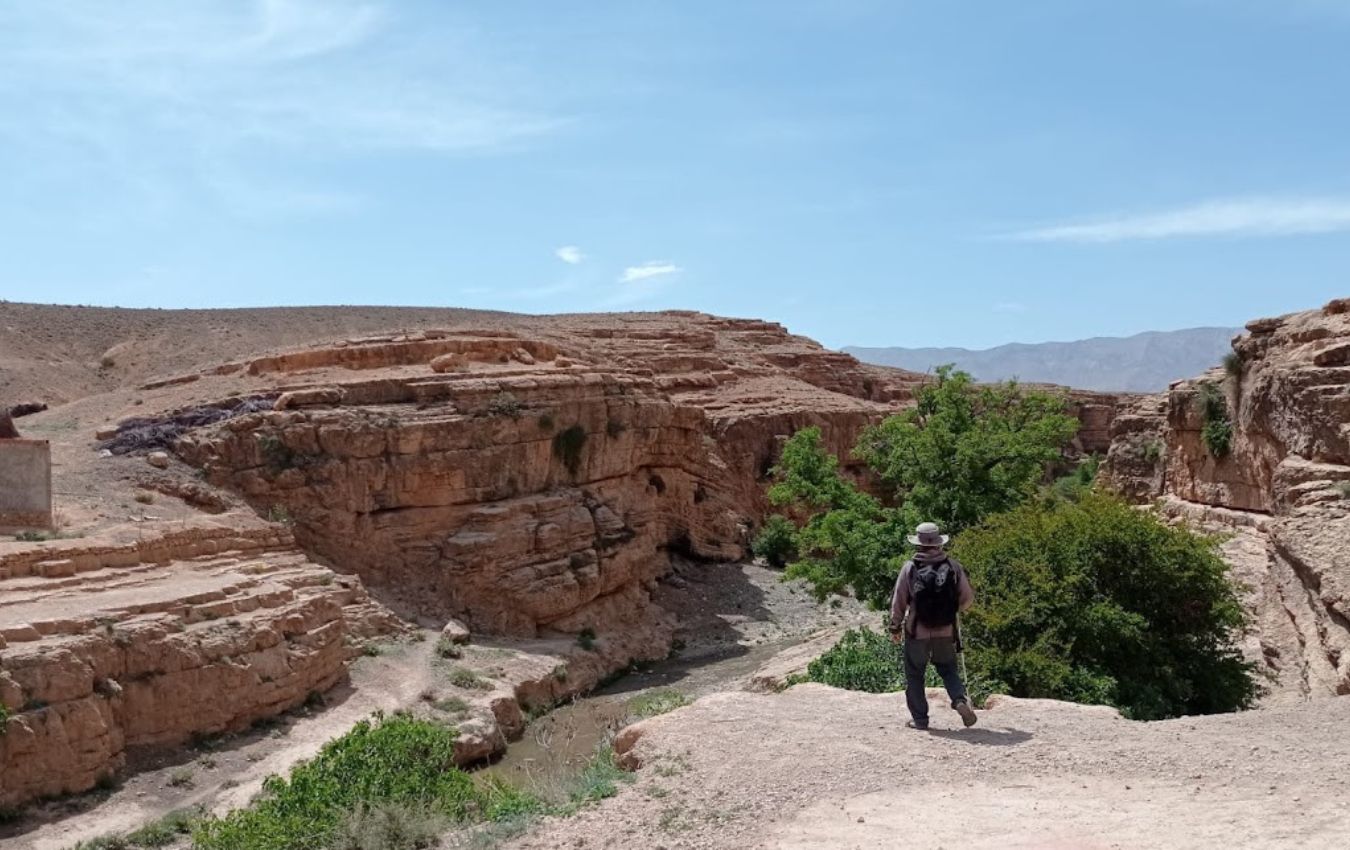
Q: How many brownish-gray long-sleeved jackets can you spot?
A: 1